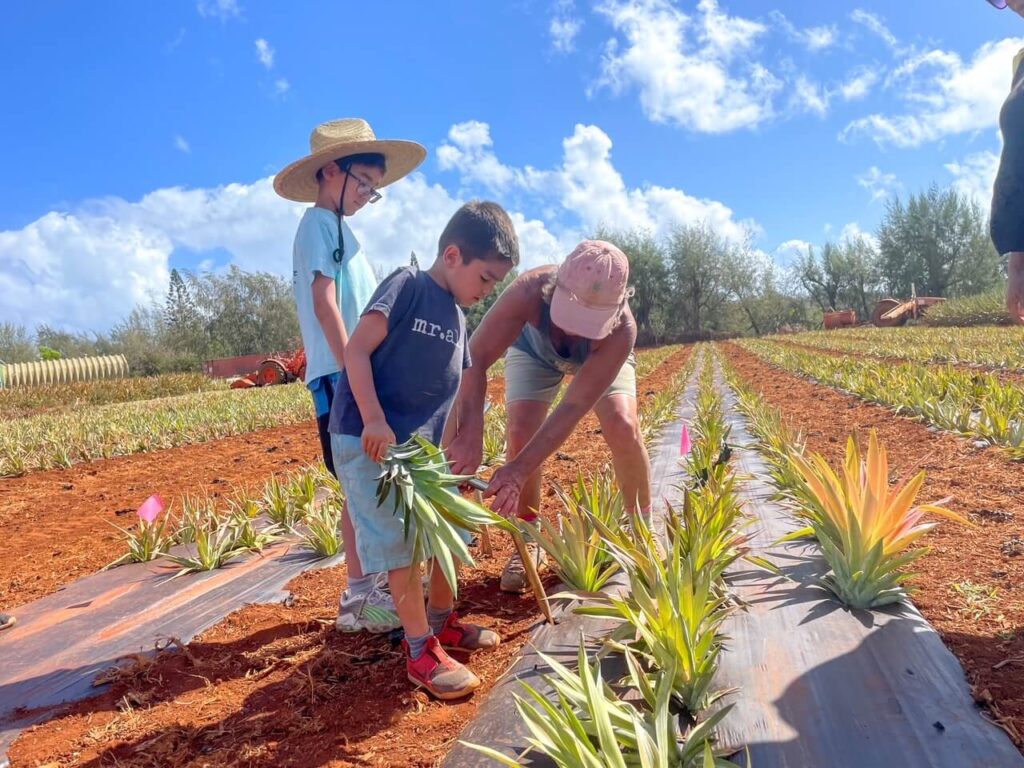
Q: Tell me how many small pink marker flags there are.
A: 2